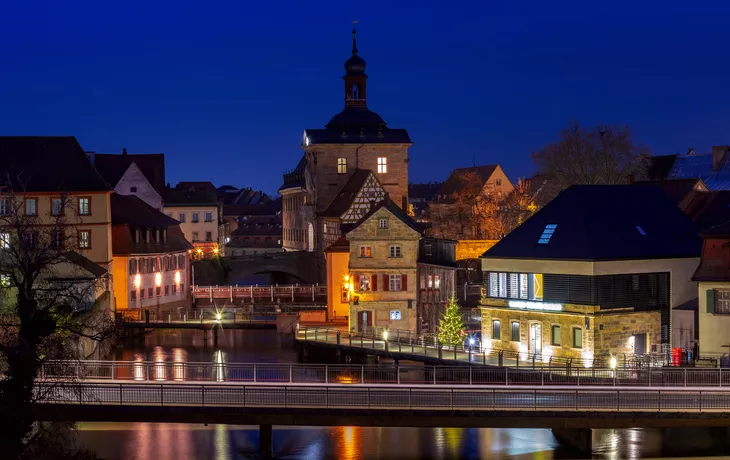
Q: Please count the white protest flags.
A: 0